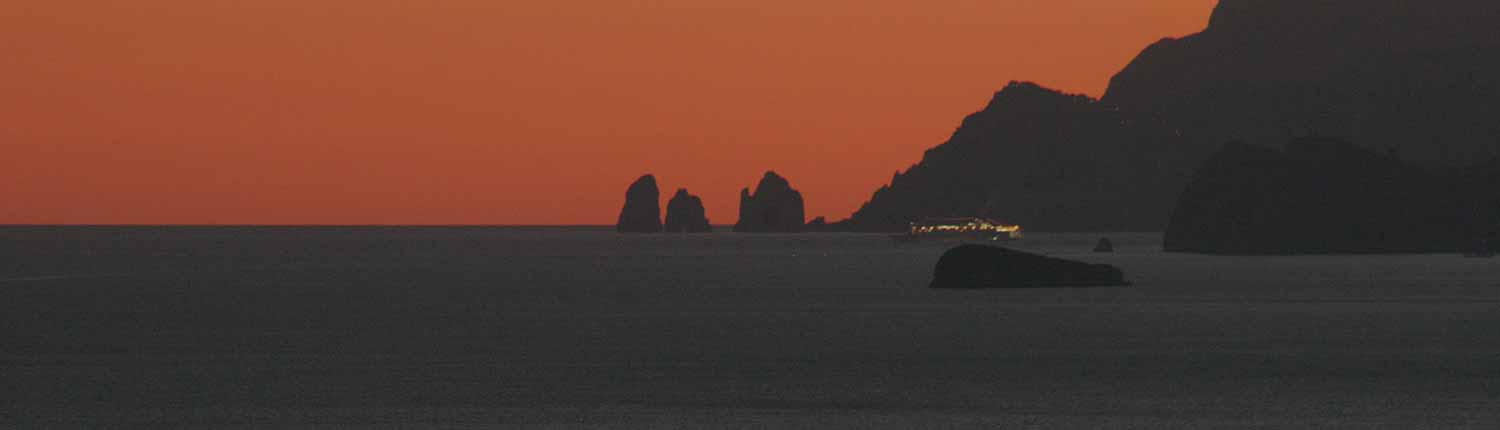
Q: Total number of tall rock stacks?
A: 3